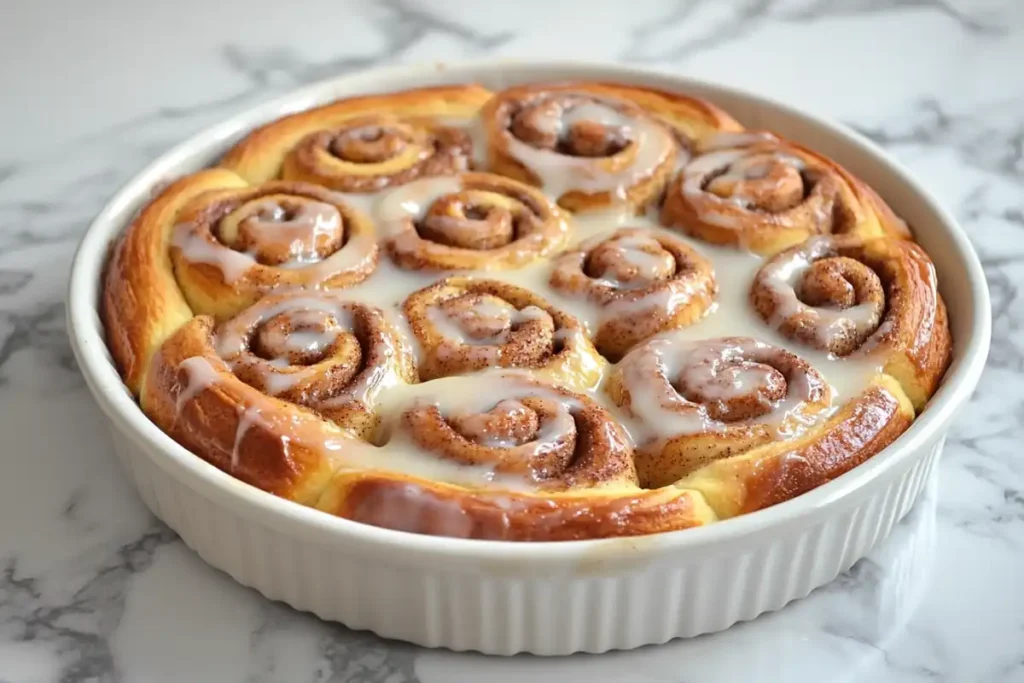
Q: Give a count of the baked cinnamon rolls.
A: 11